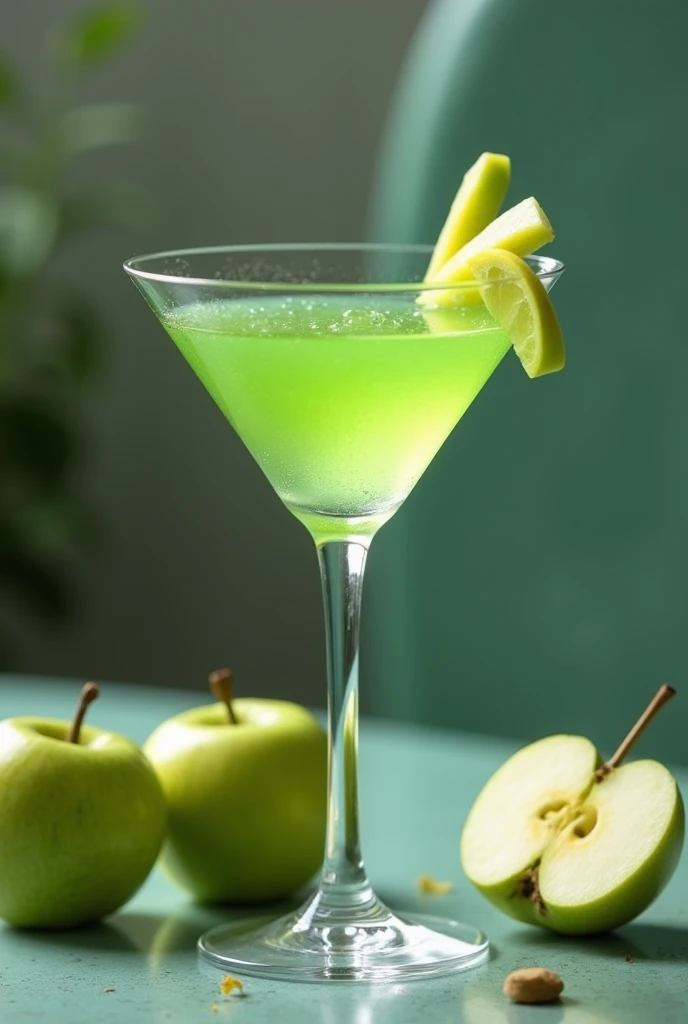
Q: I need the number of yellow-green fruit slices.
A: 3